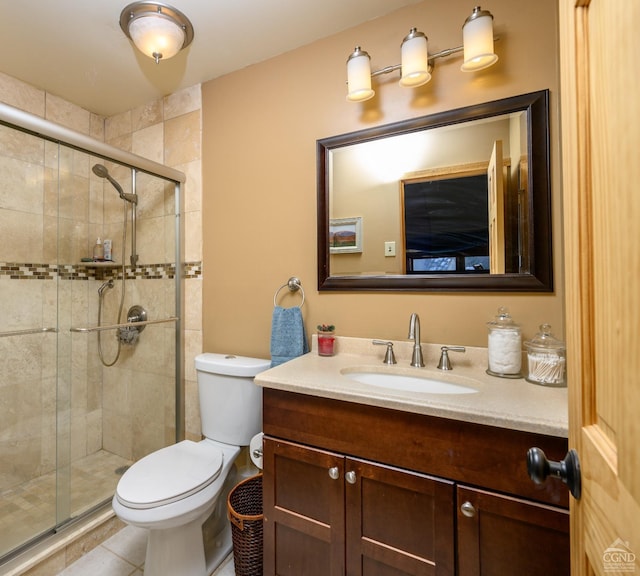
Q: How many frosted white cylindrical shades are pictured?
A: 3